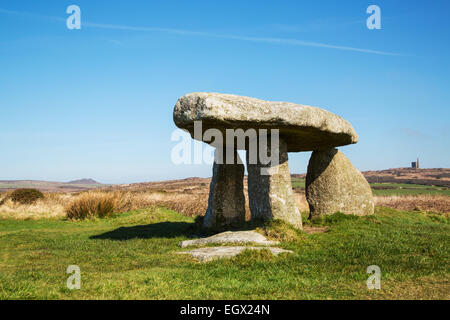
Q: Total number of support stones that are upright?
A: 3